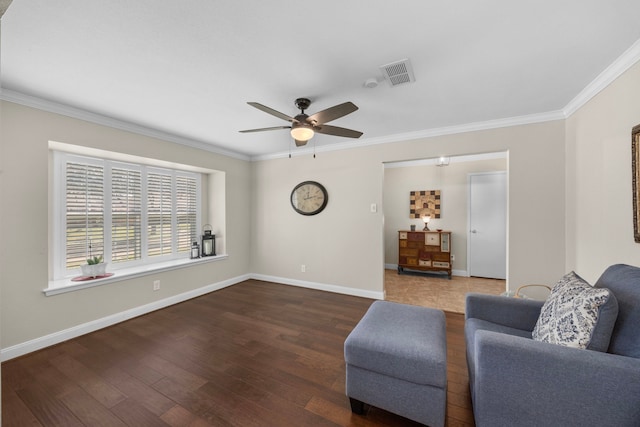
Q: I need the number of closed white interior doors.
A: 1